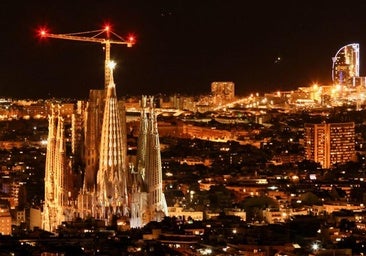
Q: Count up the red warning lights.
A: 3